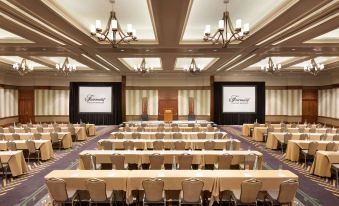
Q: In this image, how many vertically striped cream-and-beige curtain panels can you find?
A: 6